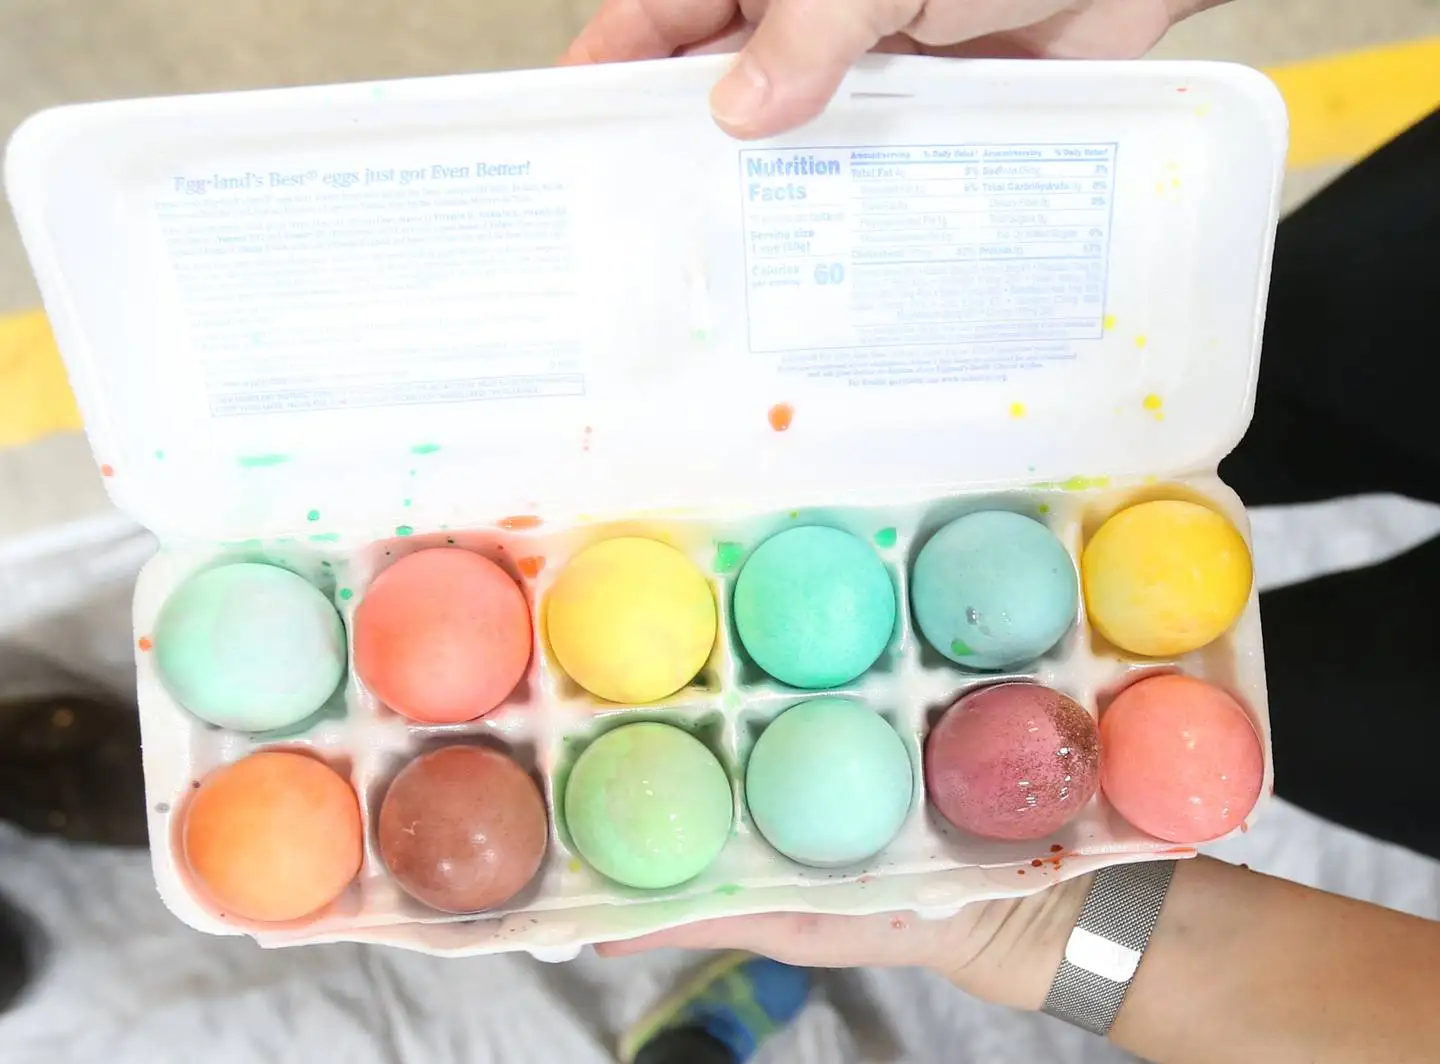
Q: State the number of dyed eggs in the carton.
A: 12